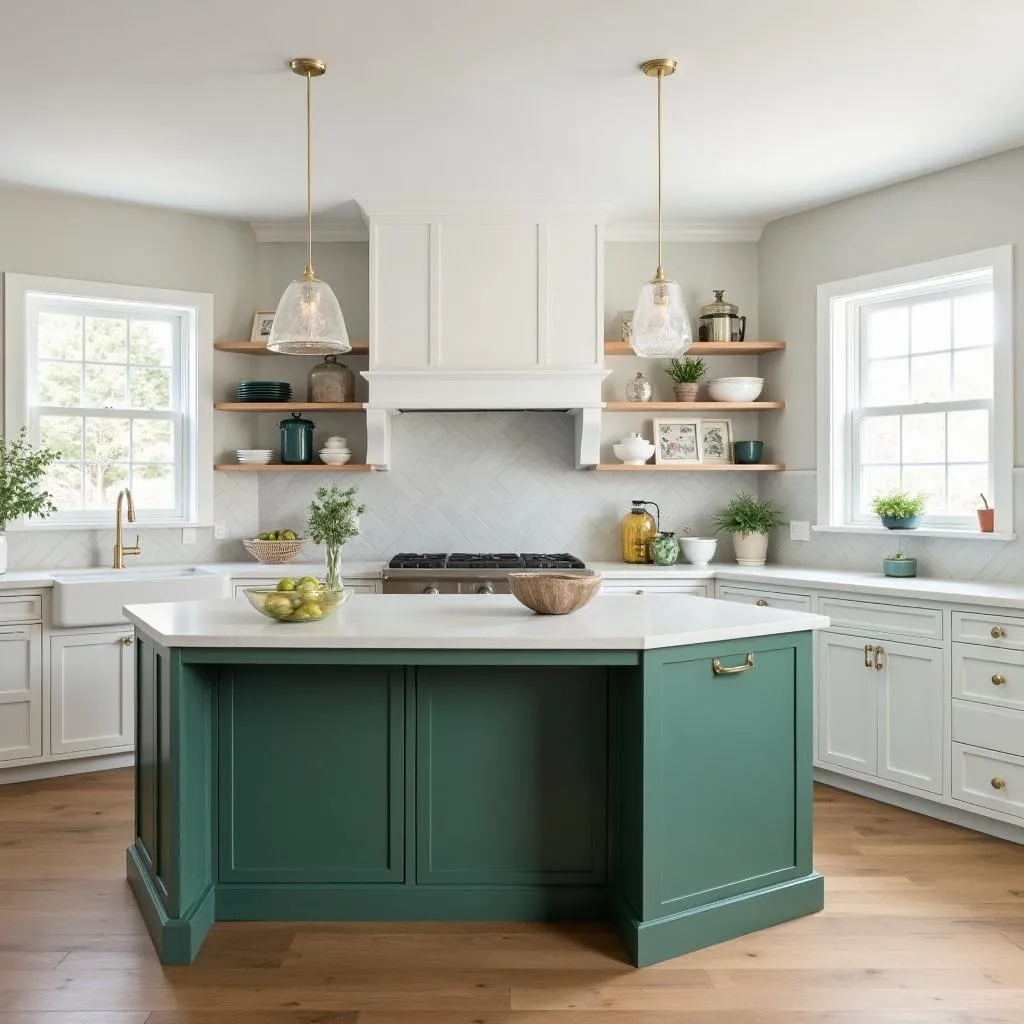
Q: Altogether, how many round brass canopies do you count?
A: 2